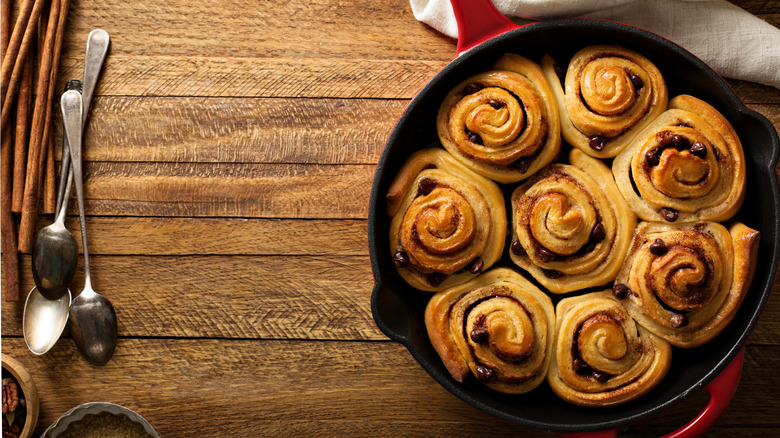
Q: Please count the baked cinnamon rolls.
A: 8